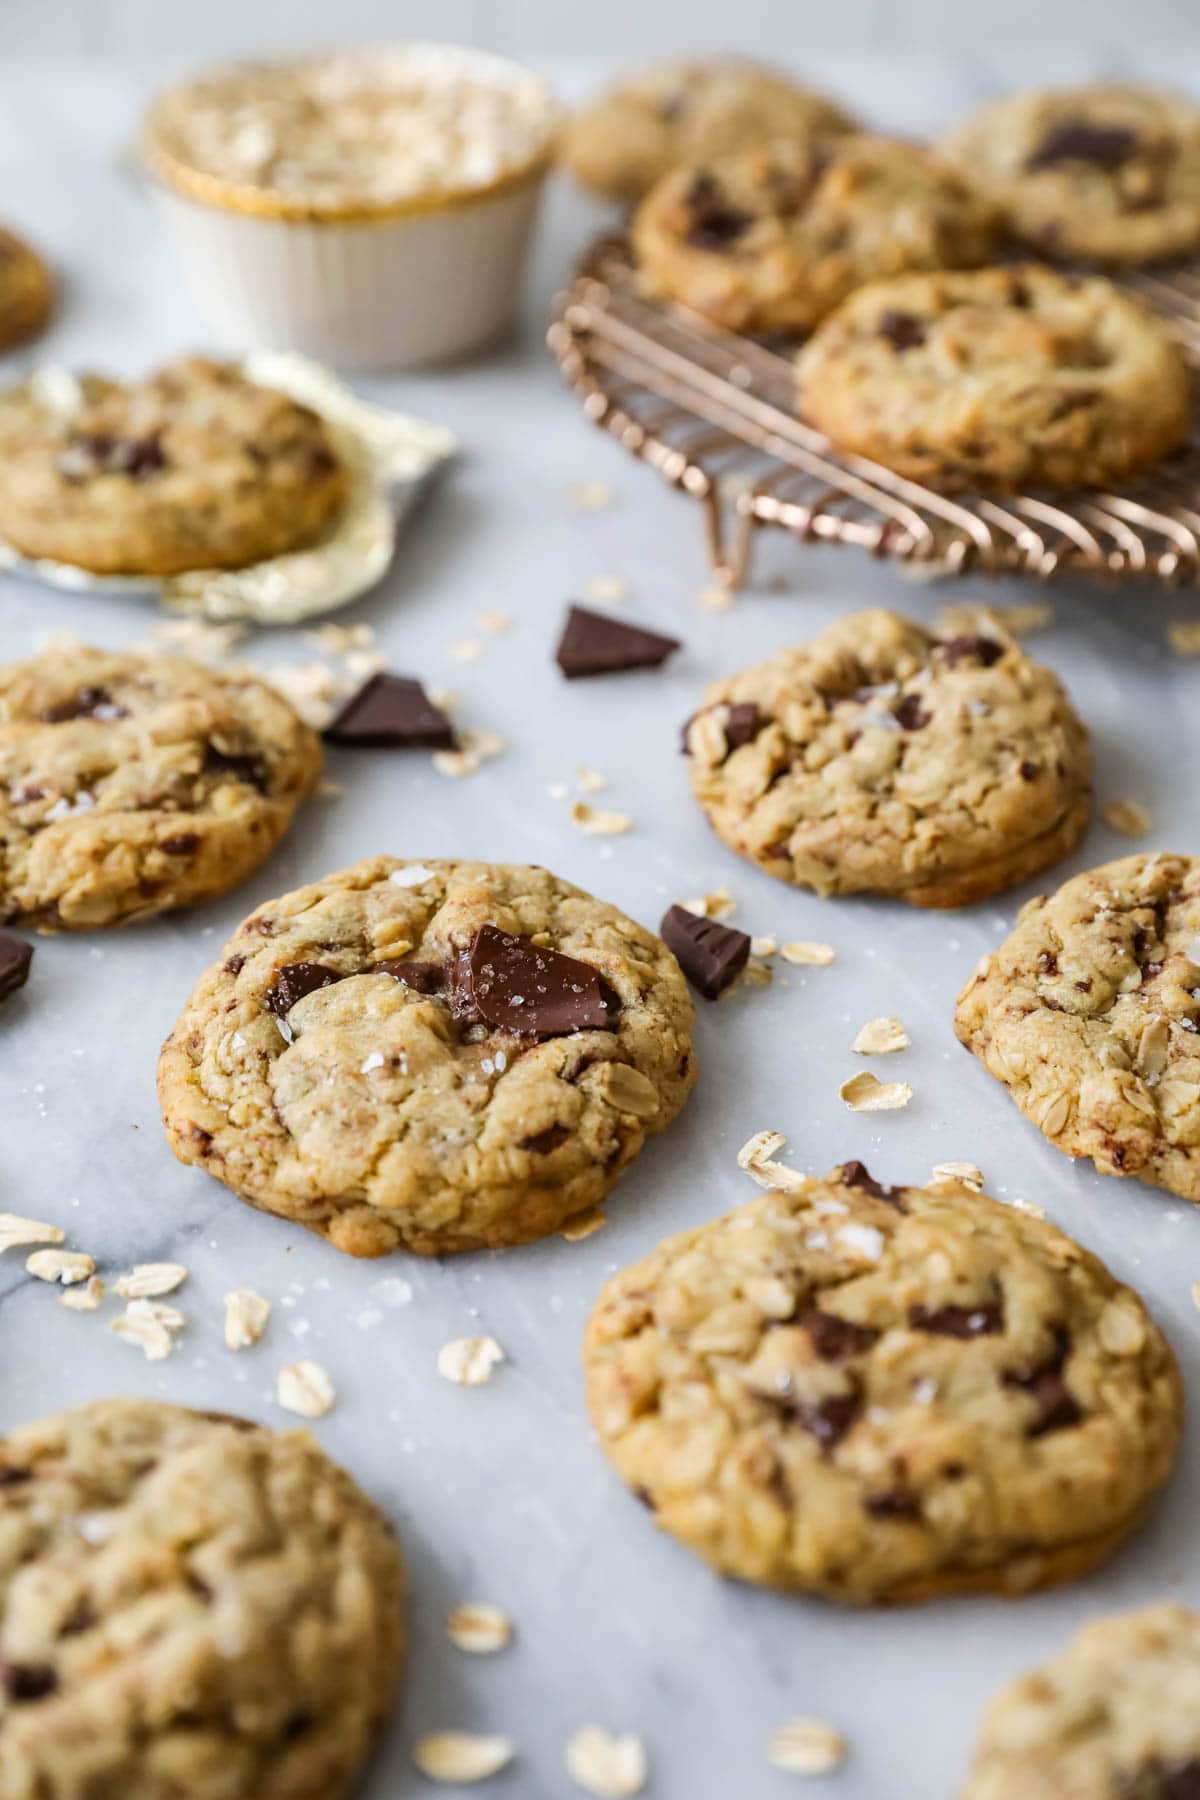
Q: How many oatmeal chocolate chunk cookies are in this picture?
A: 13